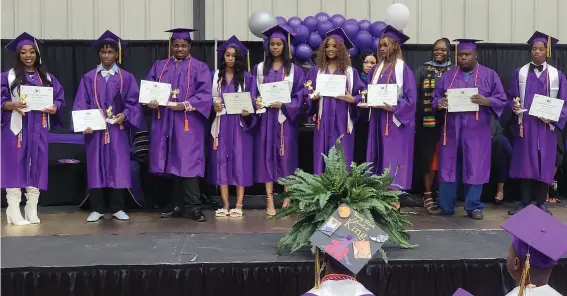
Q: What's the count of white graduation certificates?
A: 9